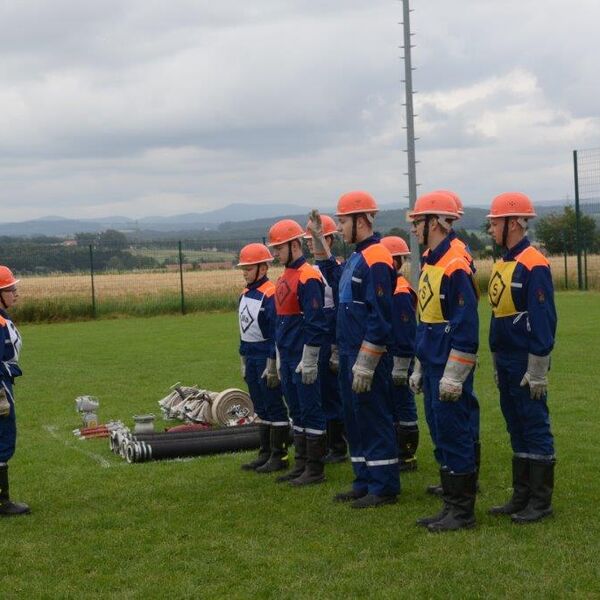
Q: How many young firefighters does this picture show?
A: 9